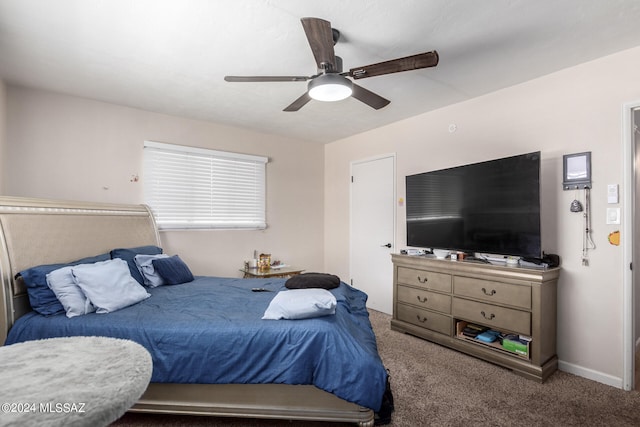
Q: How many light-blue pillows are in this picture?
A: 4